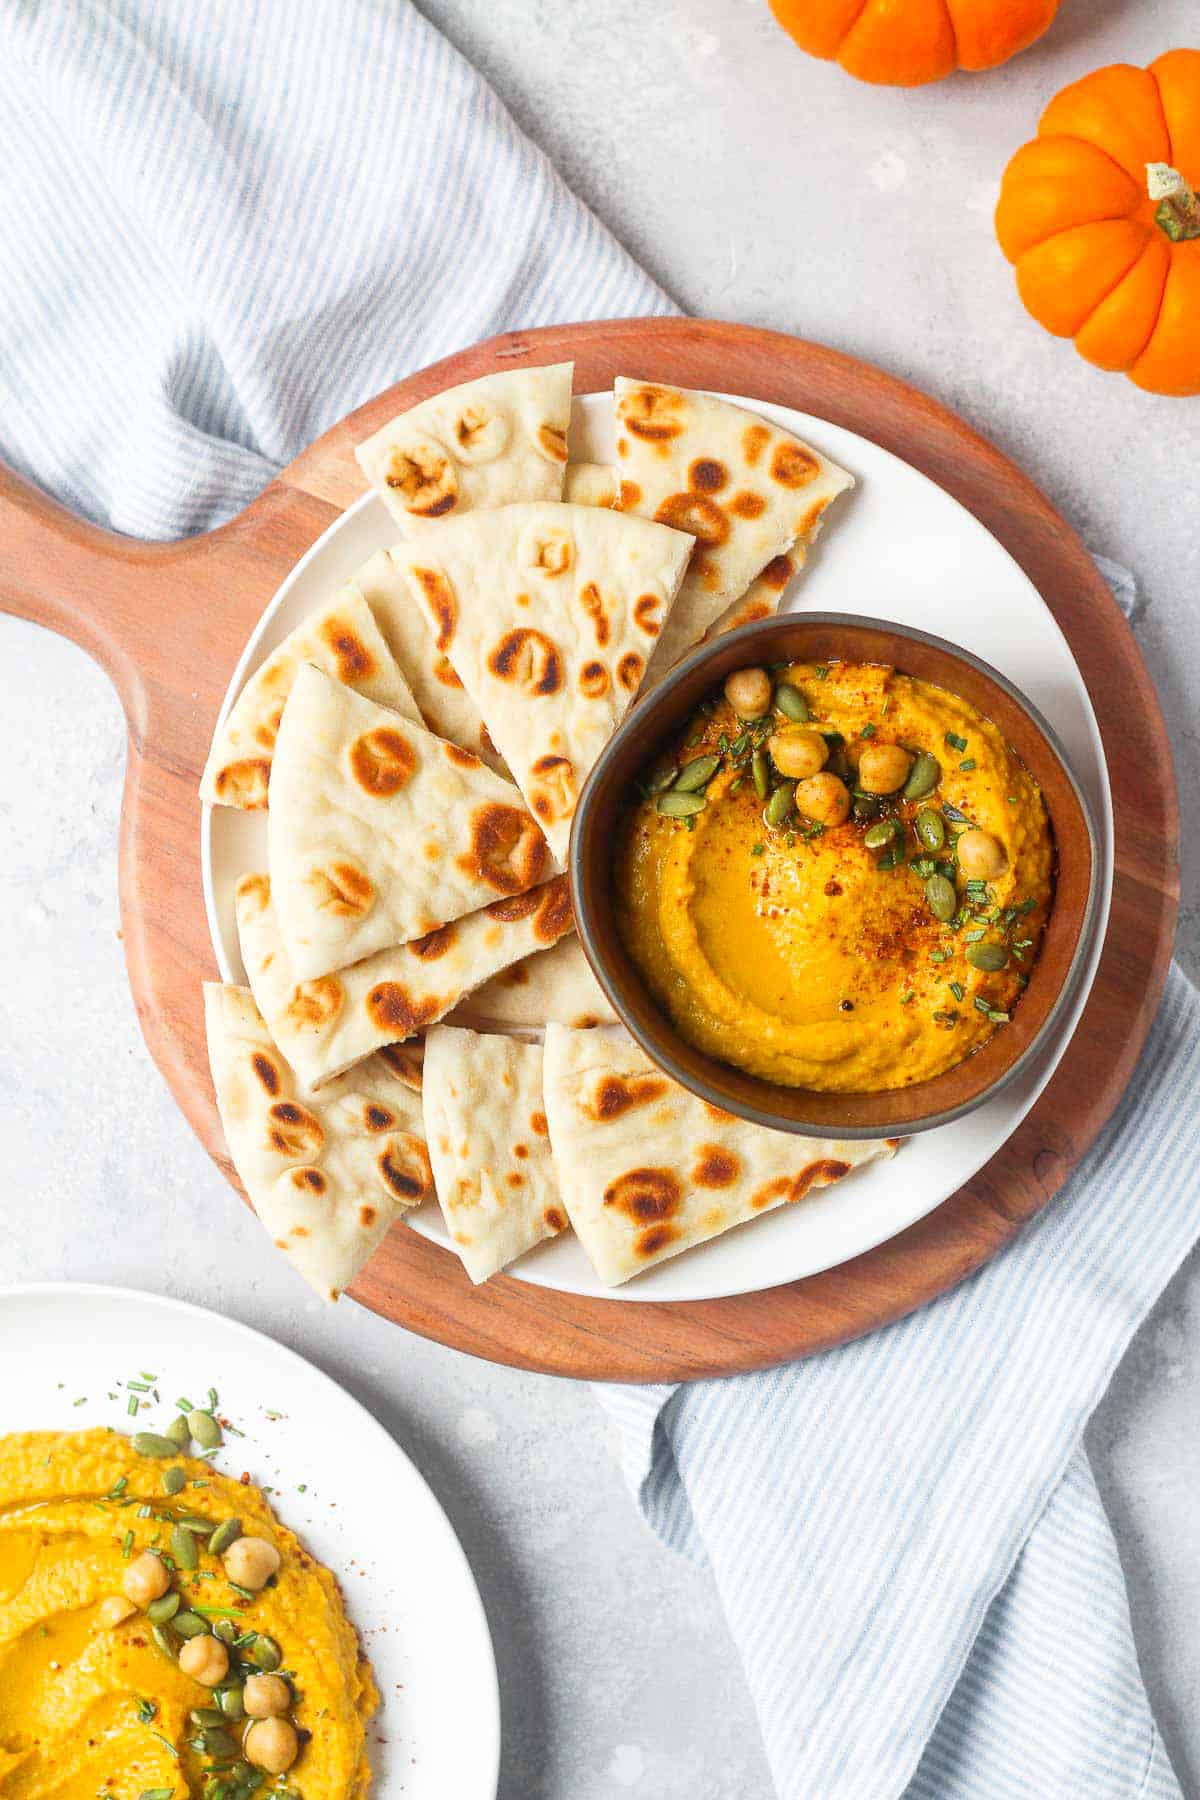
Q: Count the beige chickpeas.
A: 11